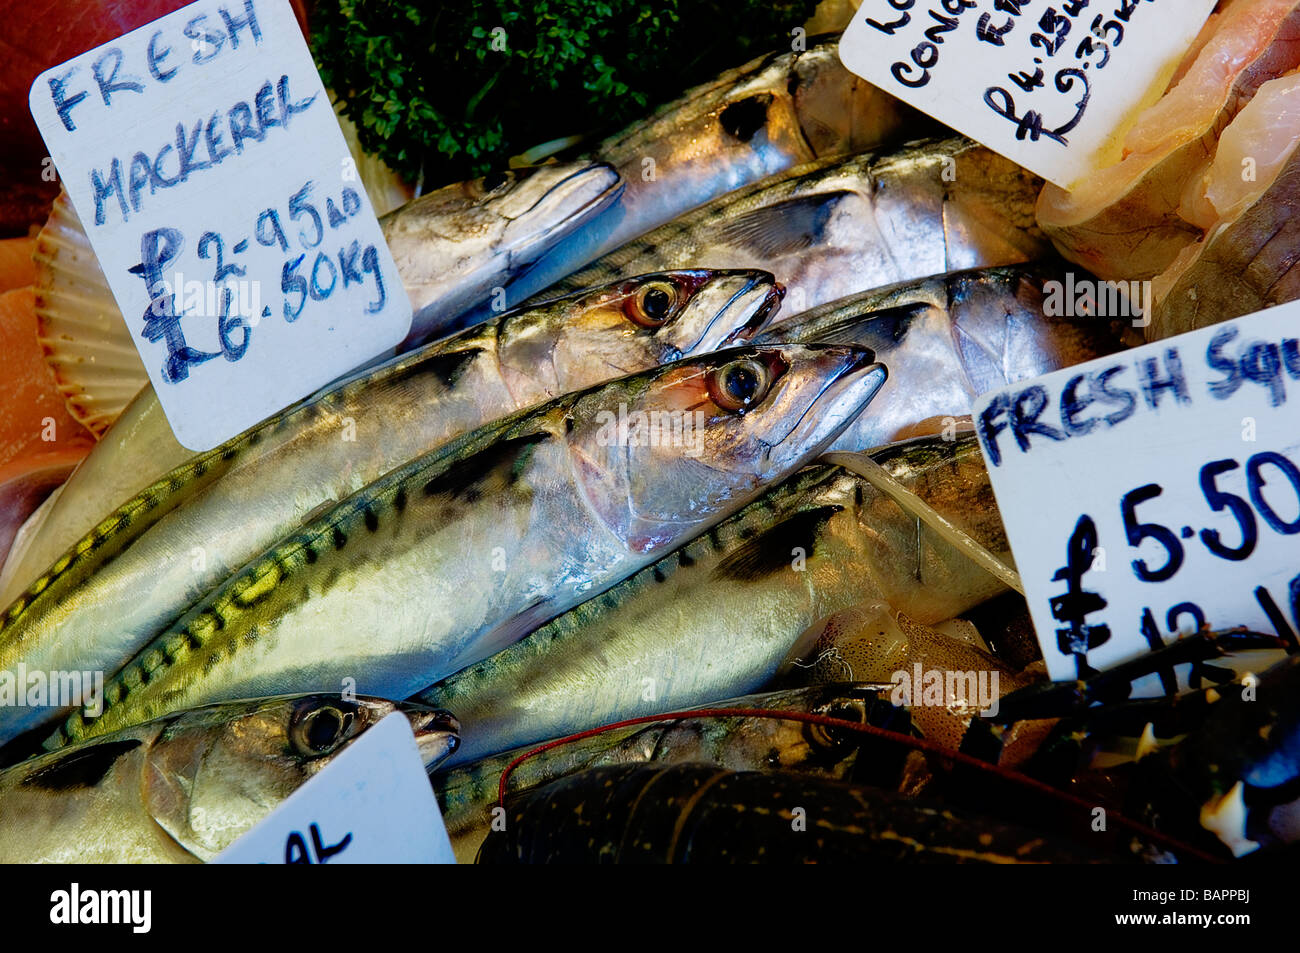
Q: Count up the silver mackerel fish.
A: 9